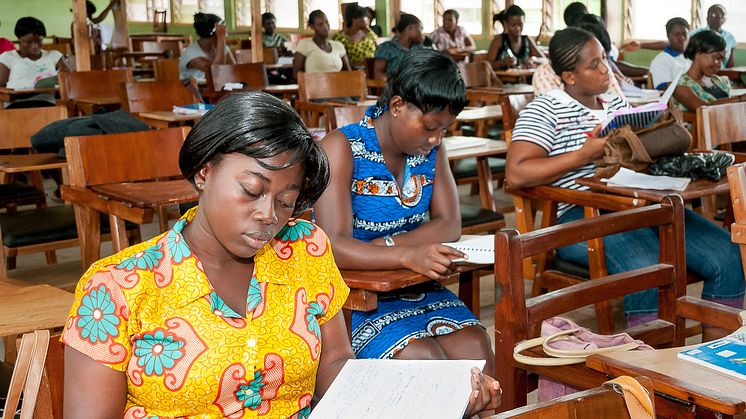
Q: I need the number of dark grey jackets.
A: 1